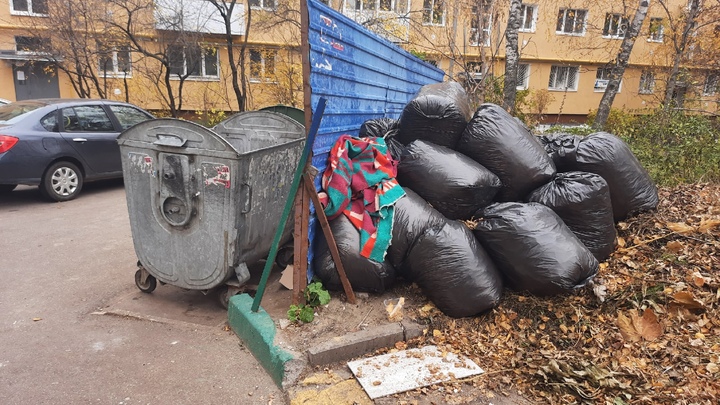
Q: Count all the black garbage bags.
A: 11